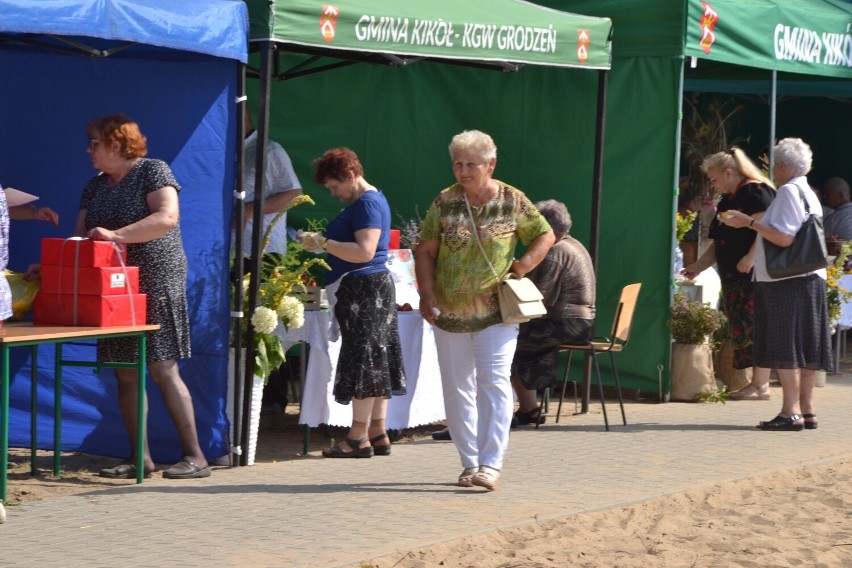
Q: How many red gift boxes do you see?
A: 3